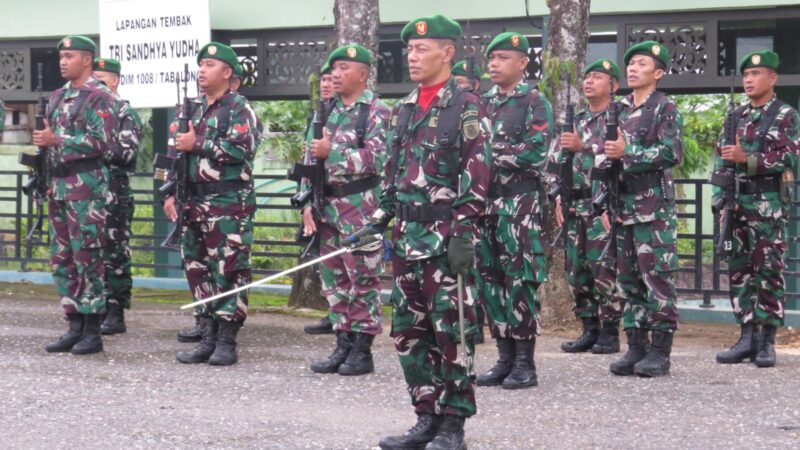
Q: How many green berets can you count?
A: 12